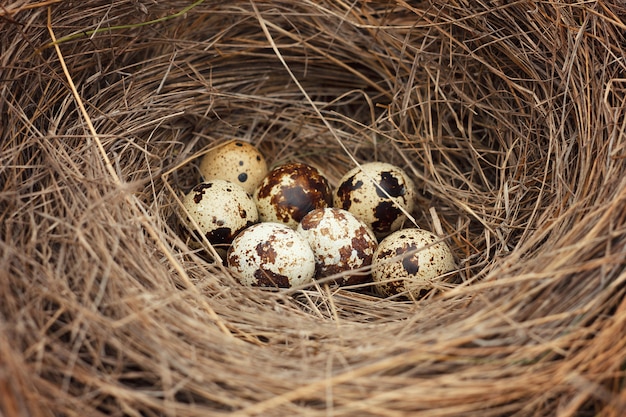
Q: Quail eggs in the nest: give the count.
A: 7